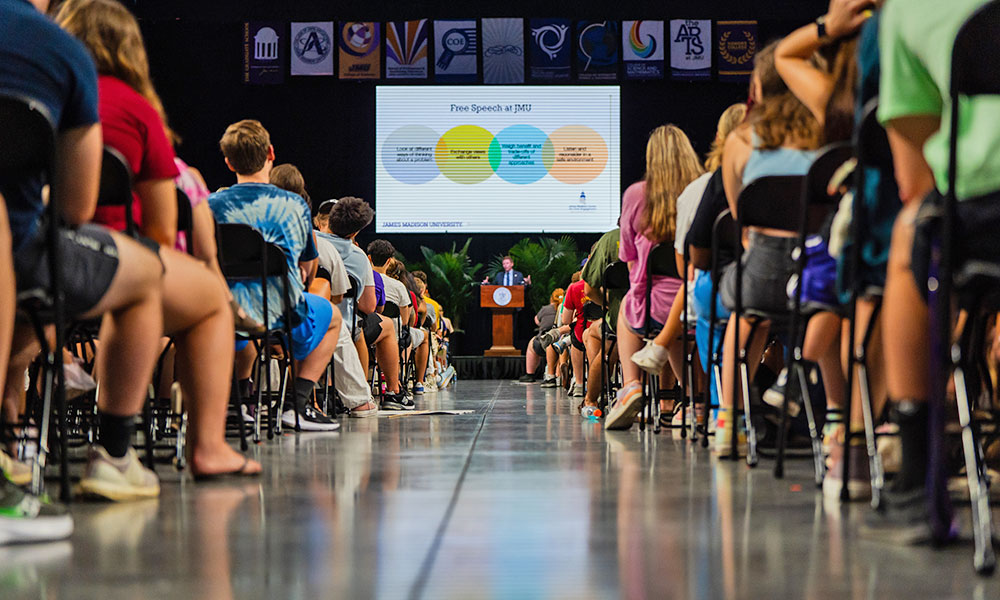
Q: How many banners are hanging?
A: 11